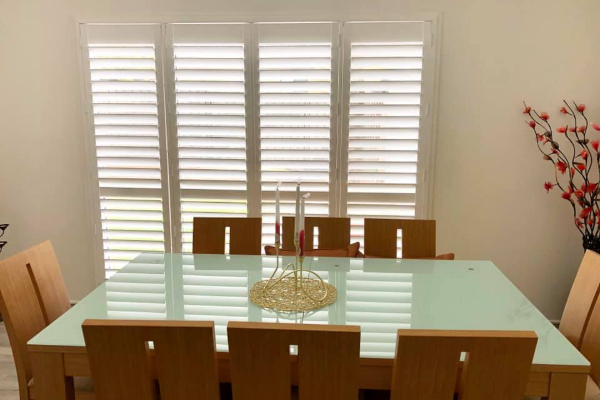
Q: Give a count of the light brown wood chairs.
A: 8